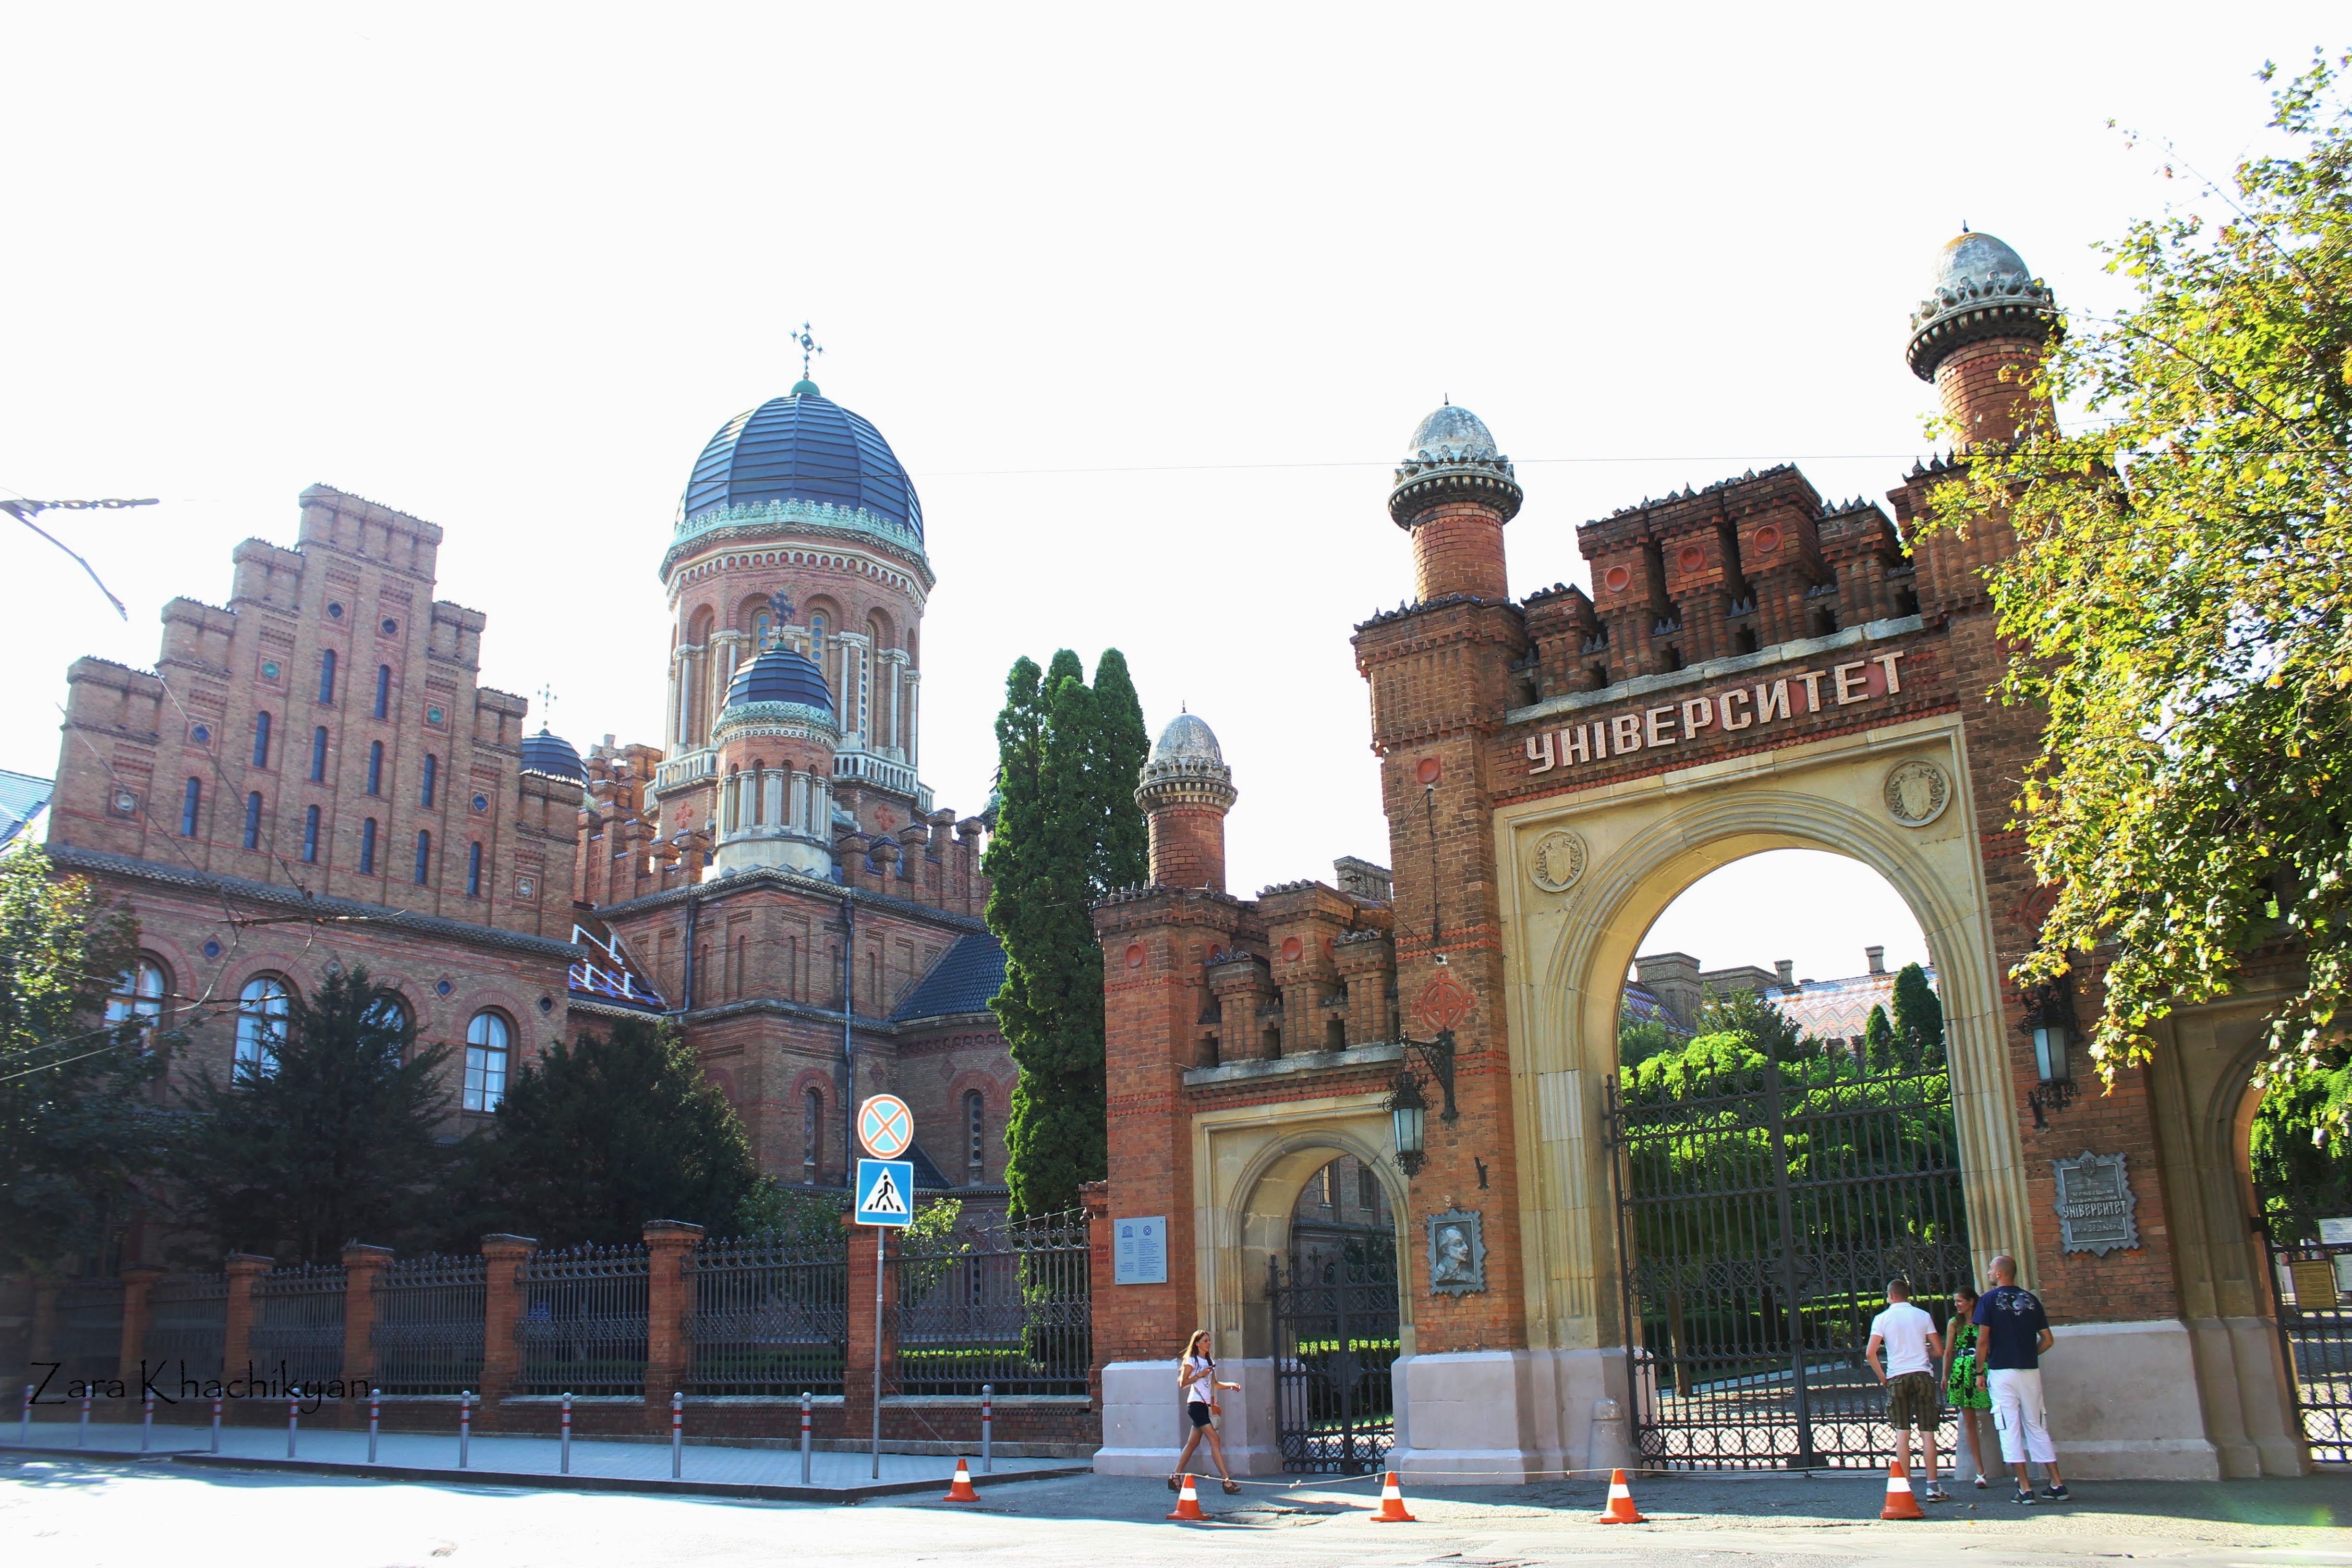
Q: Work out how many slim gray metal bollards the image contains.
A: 11